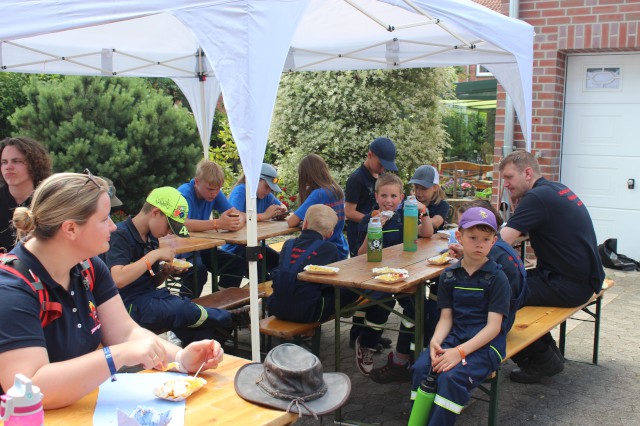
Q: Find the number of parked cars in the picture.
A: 0